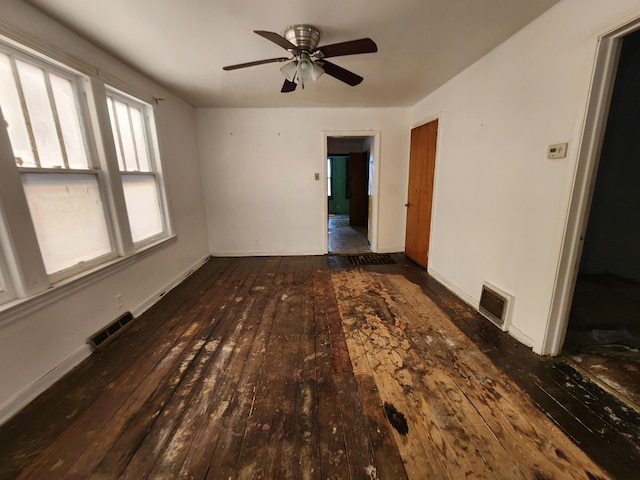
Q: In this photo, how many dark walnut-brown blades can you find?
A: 5